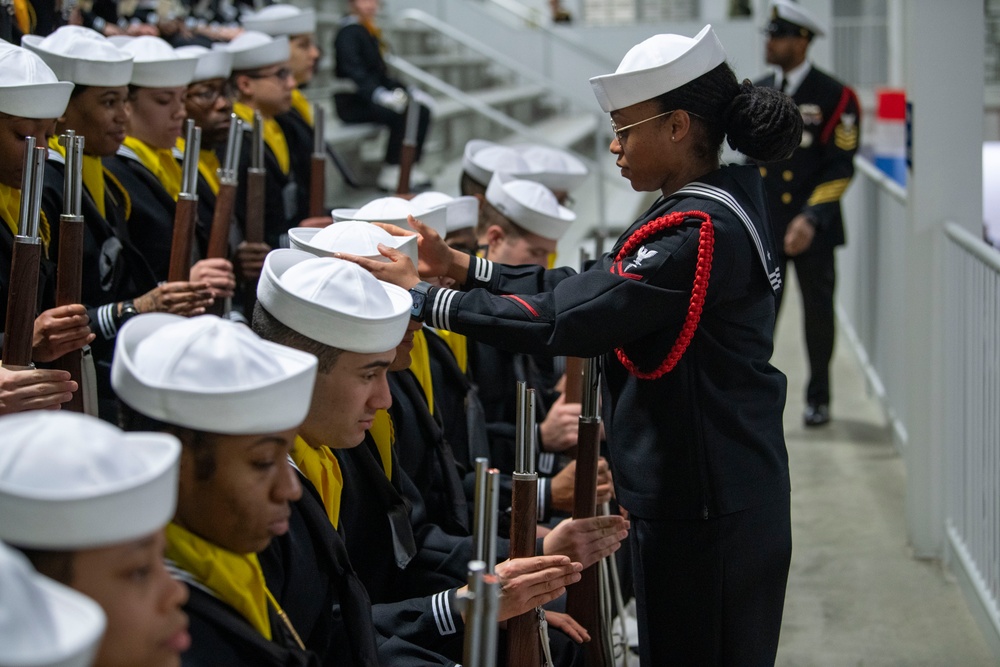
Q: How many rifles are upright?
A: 12